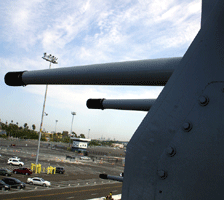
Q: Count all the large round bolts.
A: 4